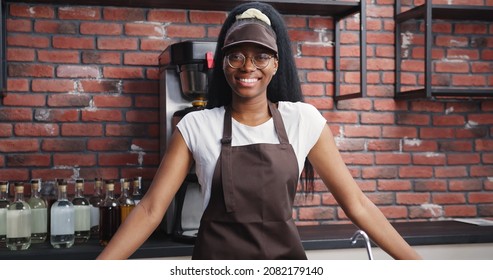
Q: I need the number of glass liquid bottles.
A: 9